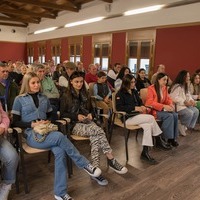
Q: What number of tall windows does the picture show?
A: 6